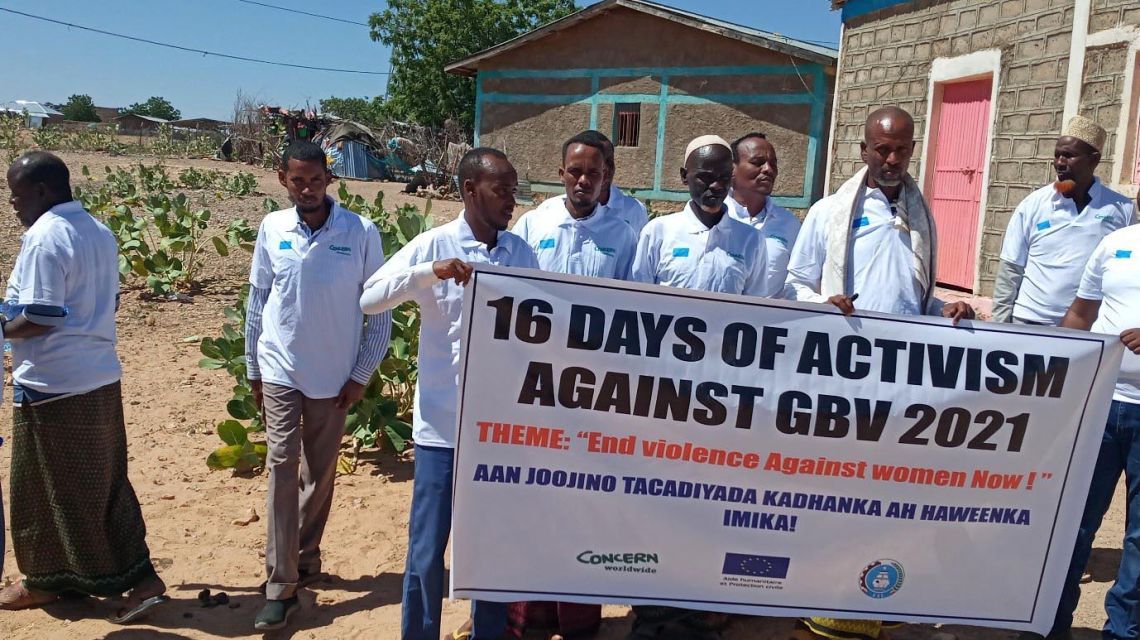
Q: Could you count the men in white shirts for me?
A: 10